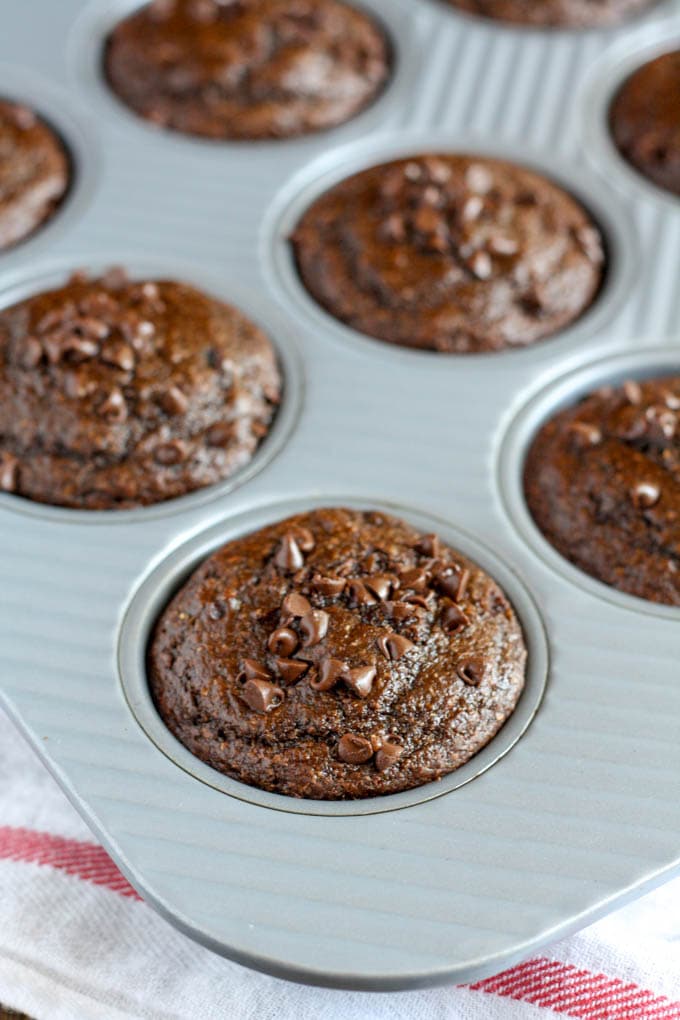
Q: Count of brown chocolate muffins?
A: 8